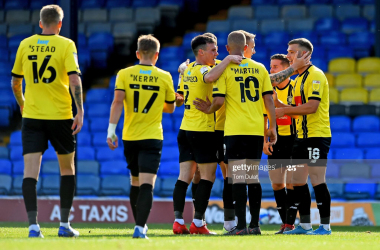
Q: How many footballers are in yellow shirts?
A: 8